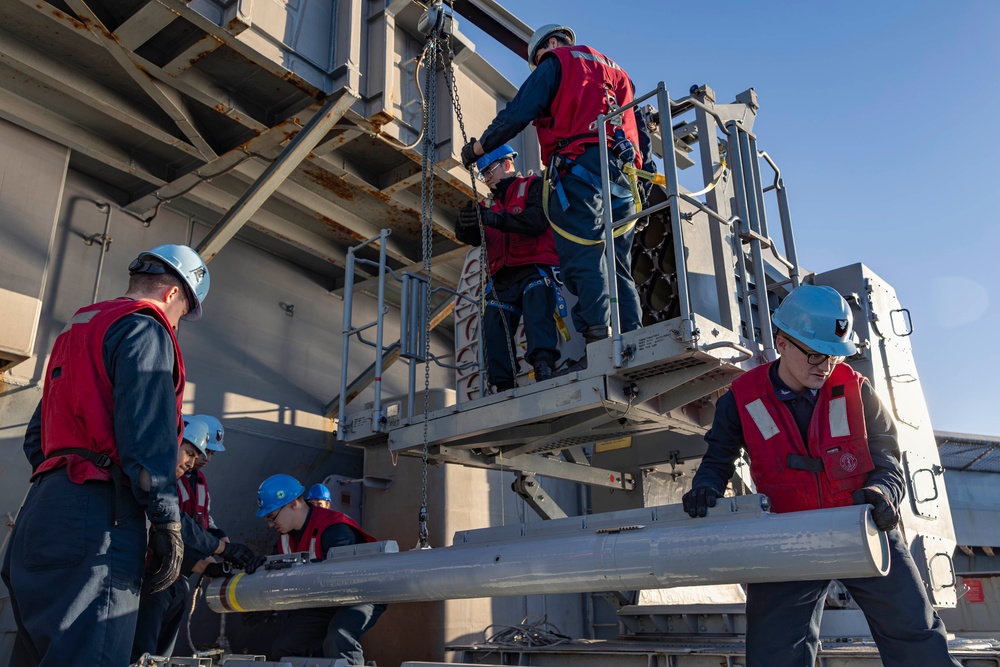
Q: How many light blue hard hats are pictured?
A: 4